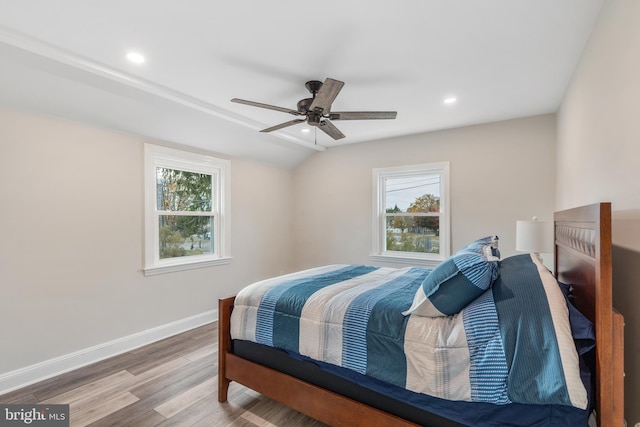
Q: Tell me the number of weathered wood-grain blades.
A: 5